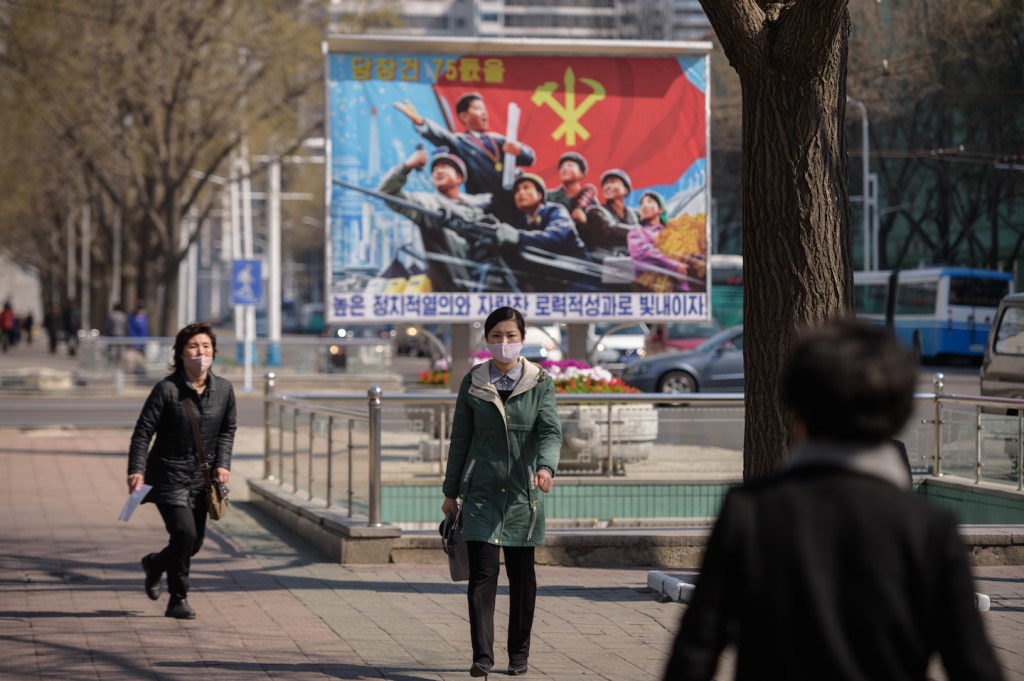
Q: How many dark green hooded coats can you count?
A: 1